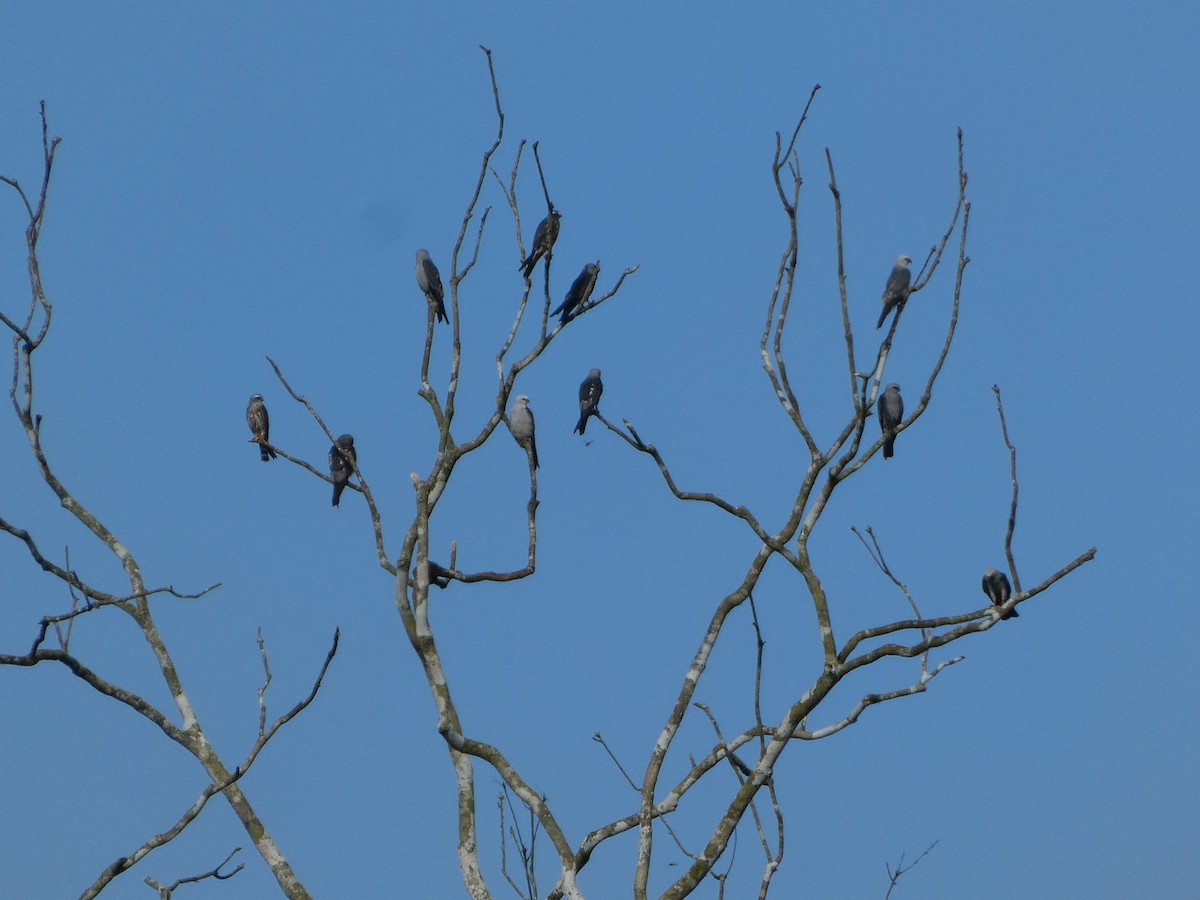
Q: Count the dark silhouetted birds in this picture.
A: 10